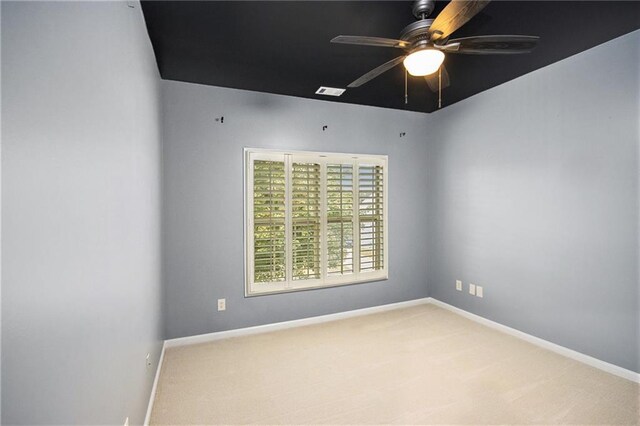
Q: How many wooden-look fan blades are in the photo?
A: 5